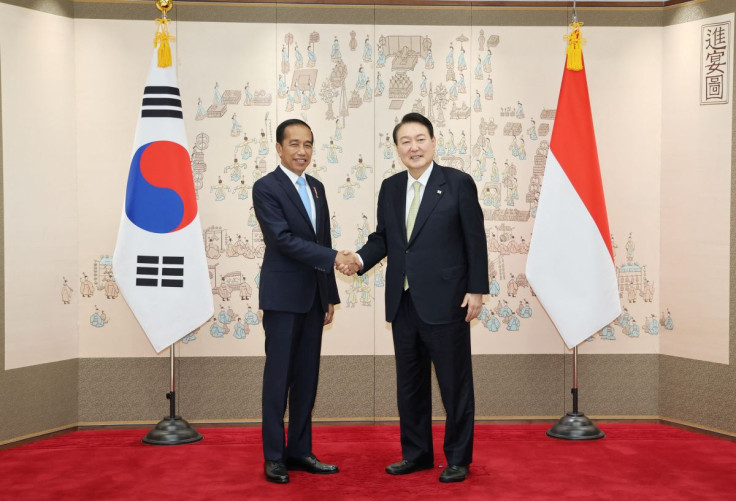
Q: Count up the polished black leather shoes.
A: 4